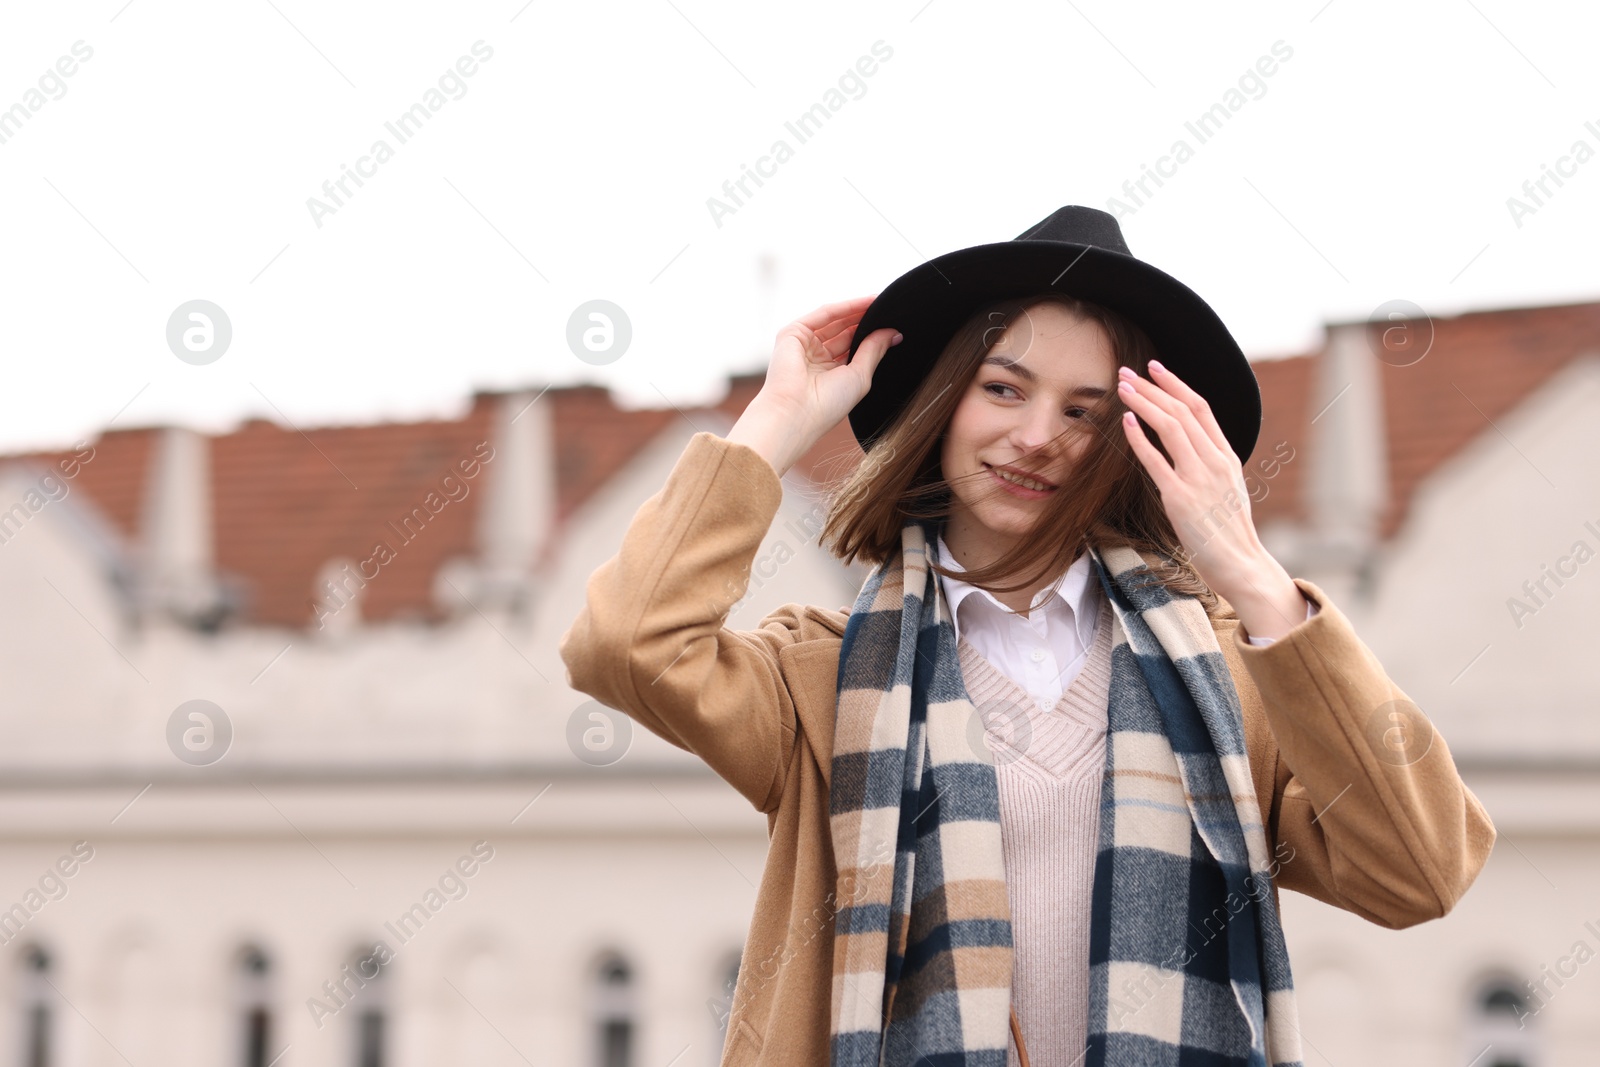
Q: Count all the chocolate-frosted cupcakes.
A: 0